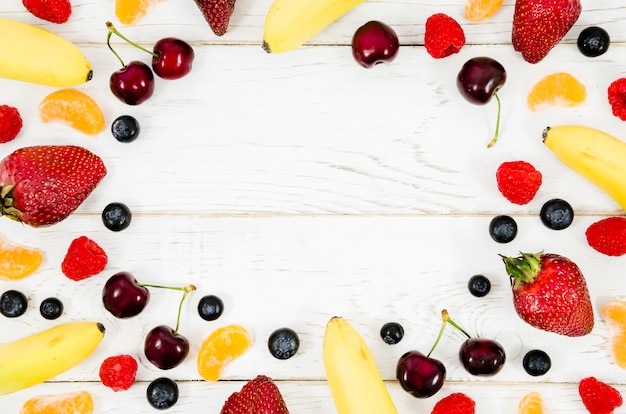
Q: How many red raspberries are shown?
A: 10